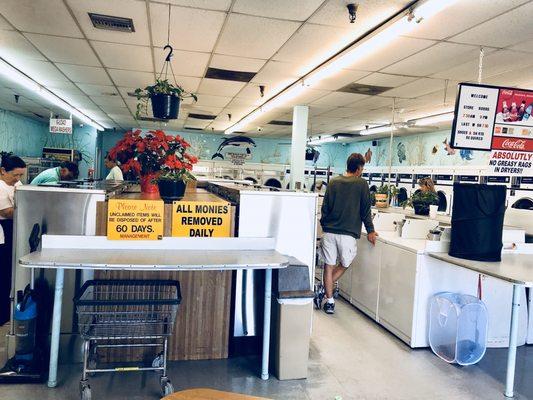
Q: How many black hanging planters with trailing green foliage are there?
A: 1